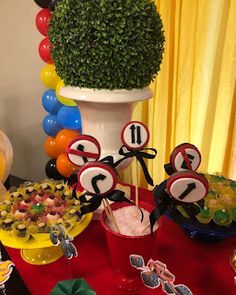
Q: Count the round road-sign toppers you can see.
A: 5